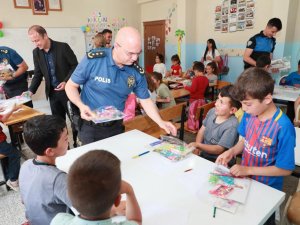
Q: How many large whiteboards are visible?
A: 1